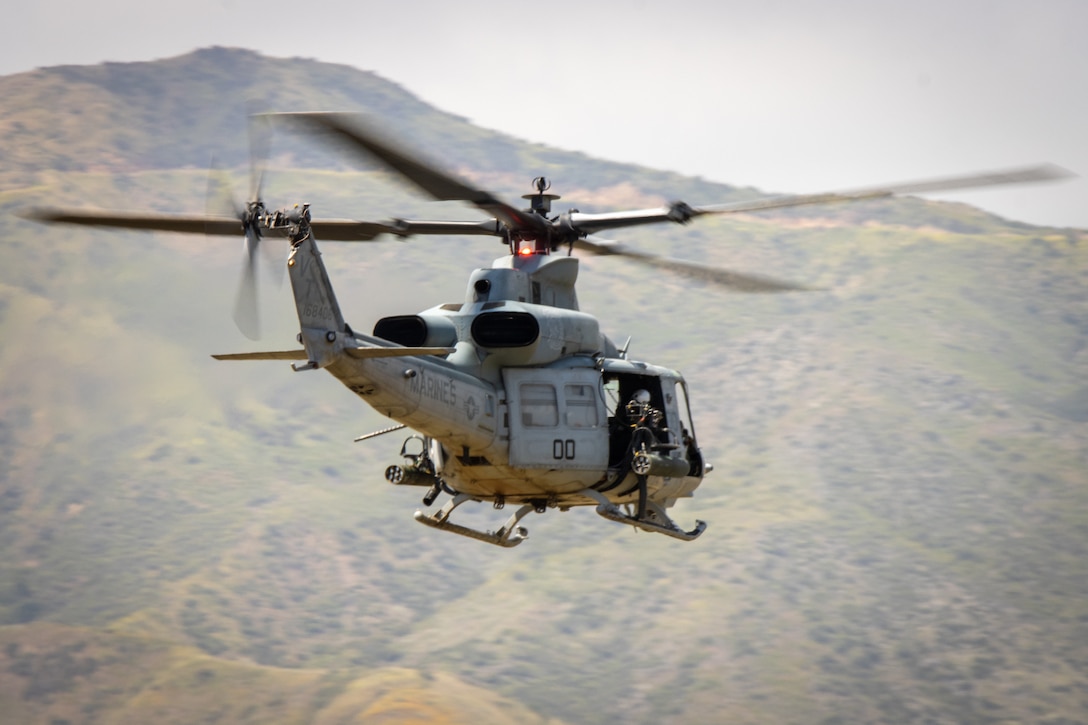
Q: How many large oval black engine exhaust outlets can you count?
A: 2